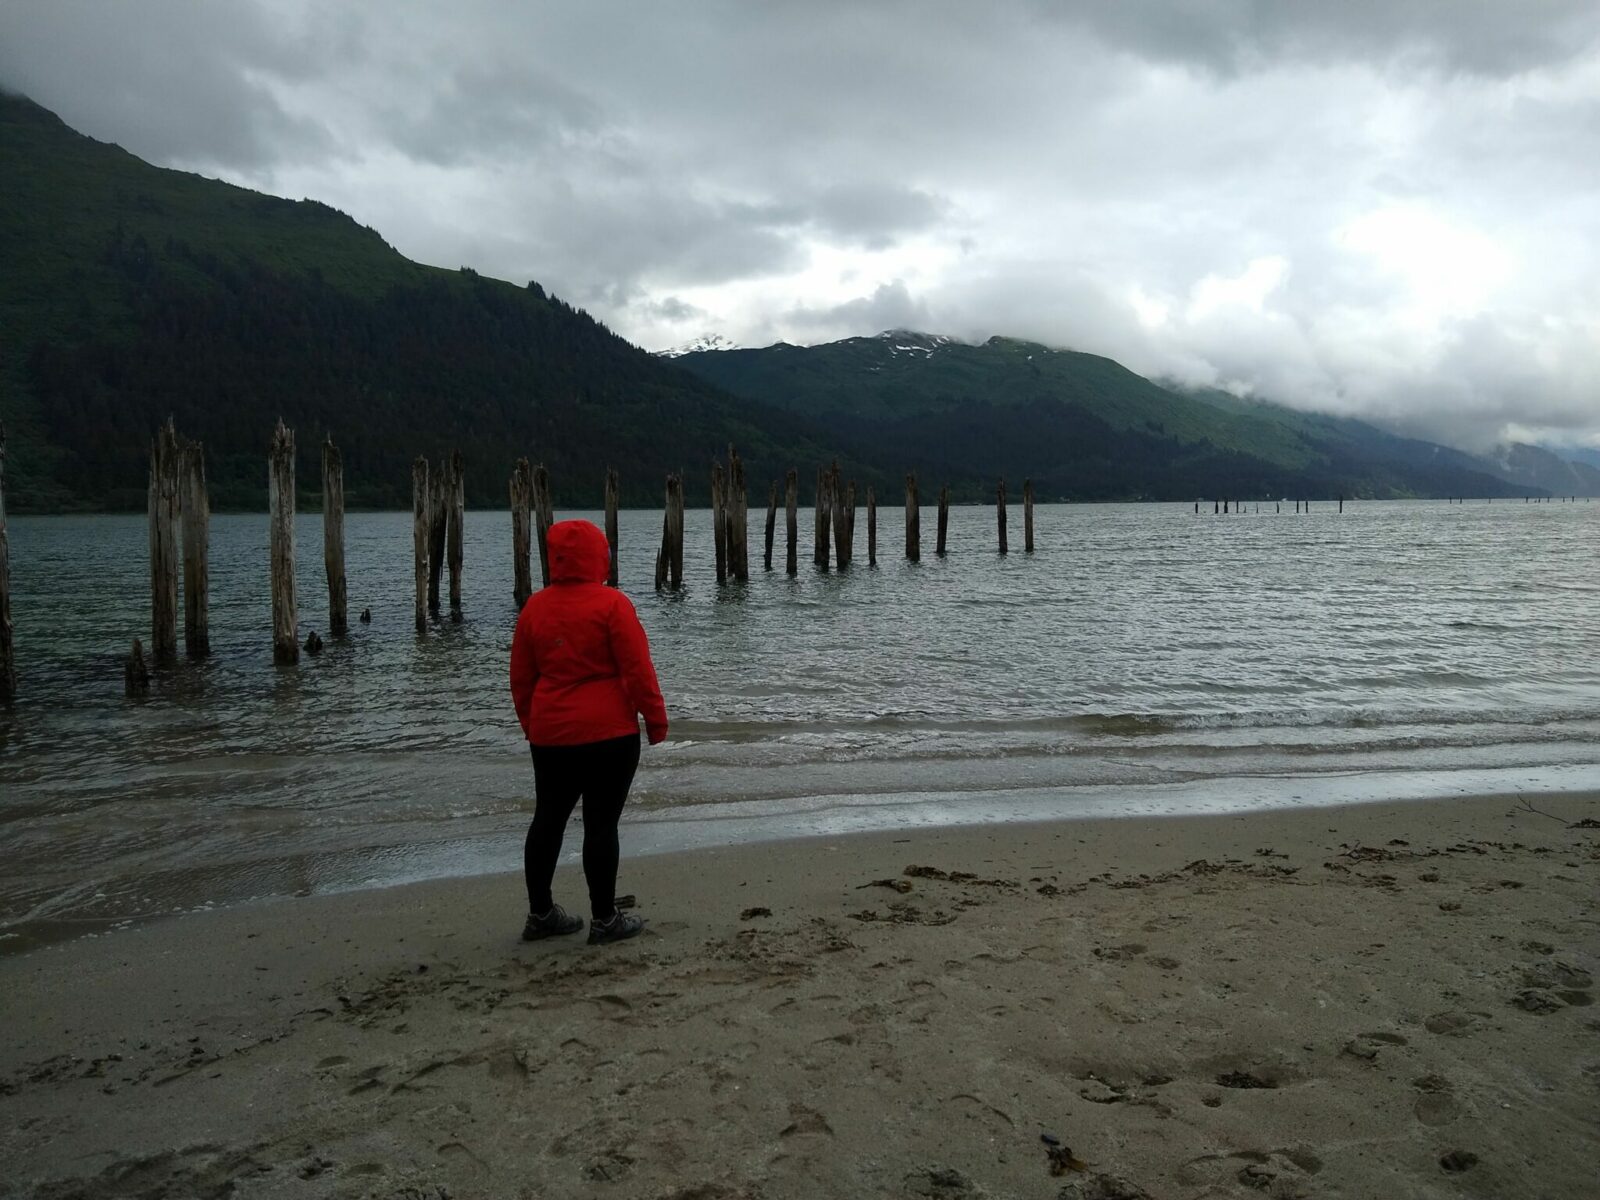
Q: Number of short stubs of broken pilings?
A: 3